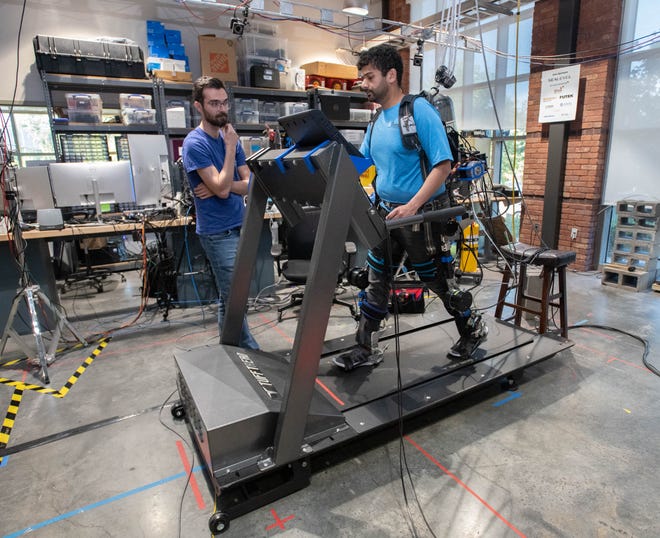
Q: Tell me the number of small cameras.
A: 2